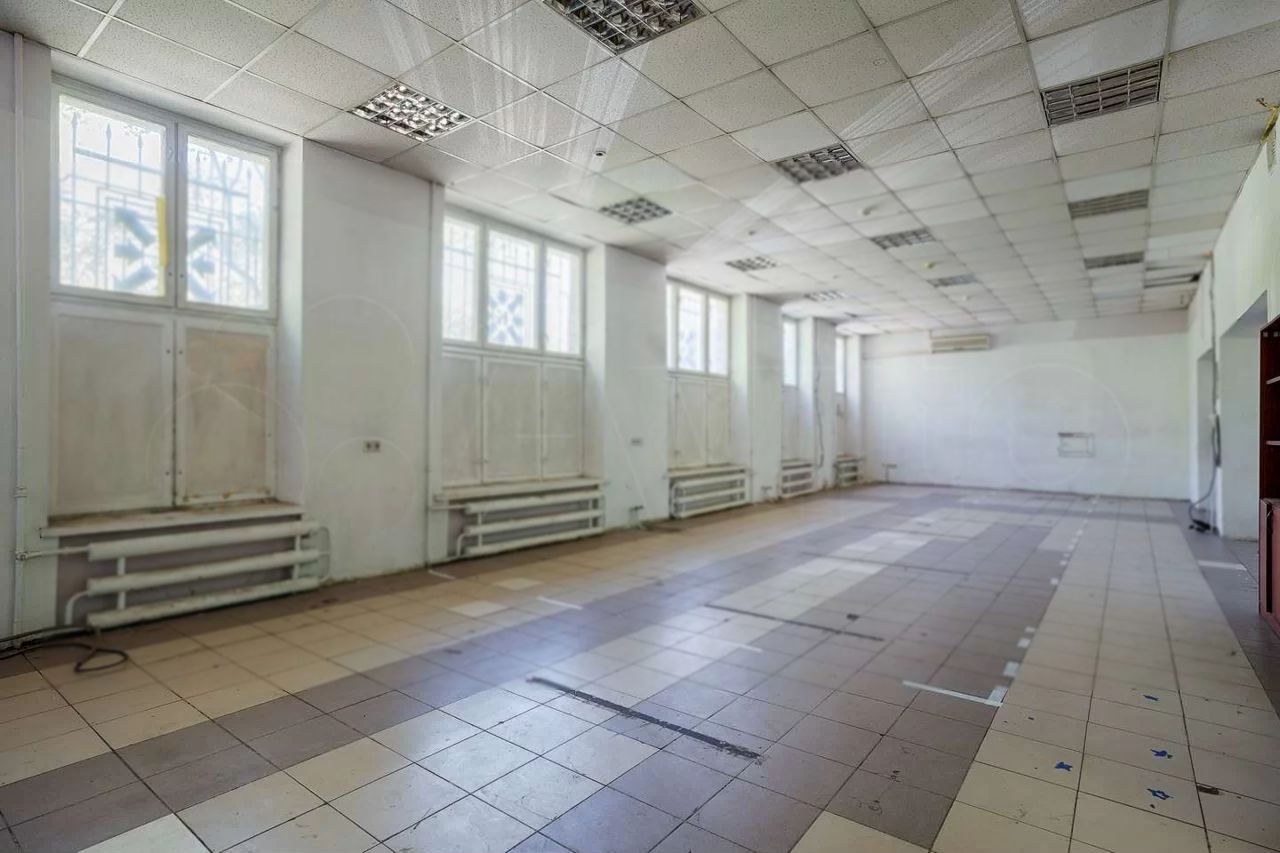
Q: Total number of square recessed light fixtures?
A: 11